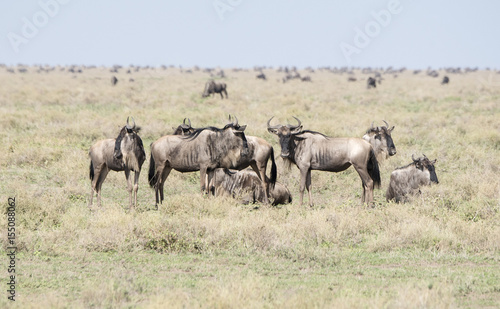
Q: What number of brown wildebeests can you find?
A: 7